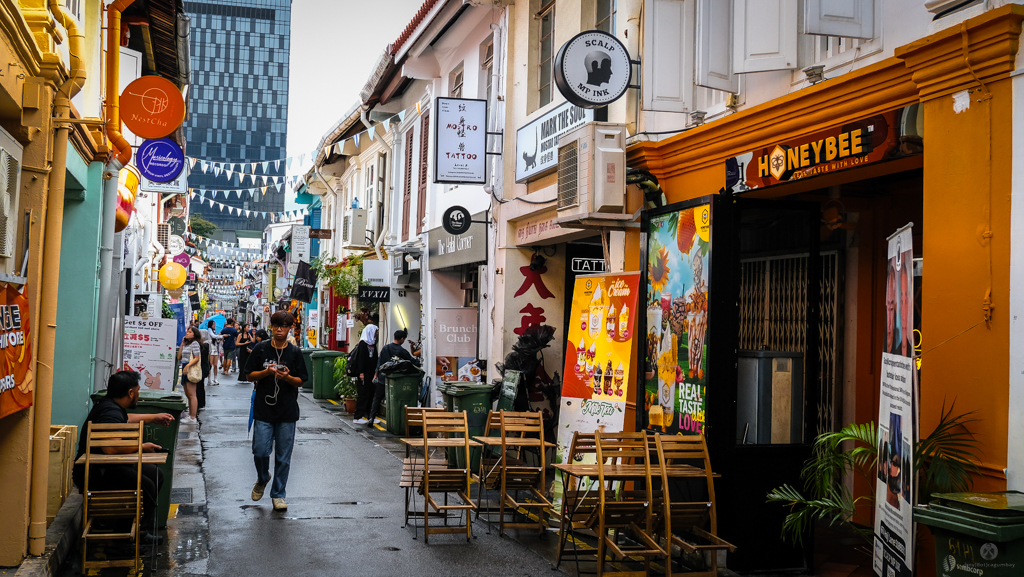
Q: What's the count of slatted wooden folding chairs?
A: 9